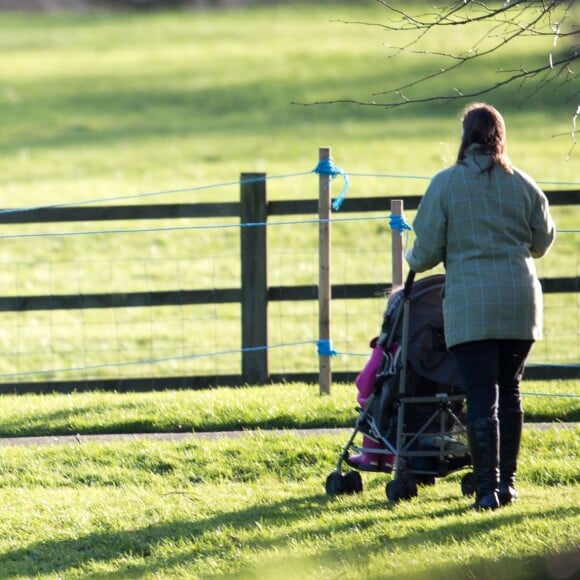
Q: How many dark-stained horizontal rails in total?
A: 3